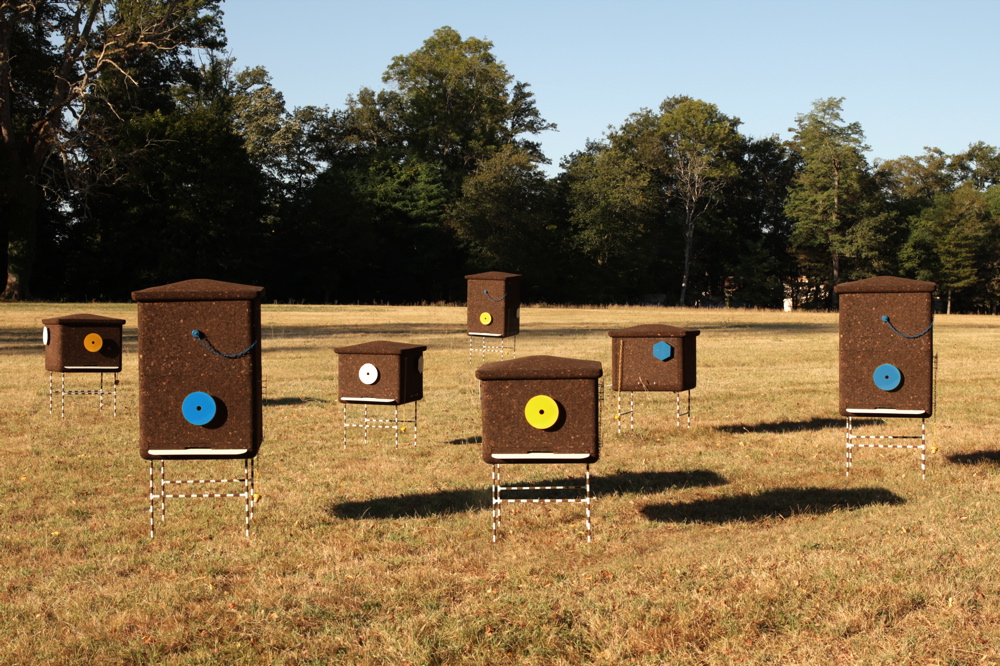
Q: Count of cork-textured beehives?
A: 7